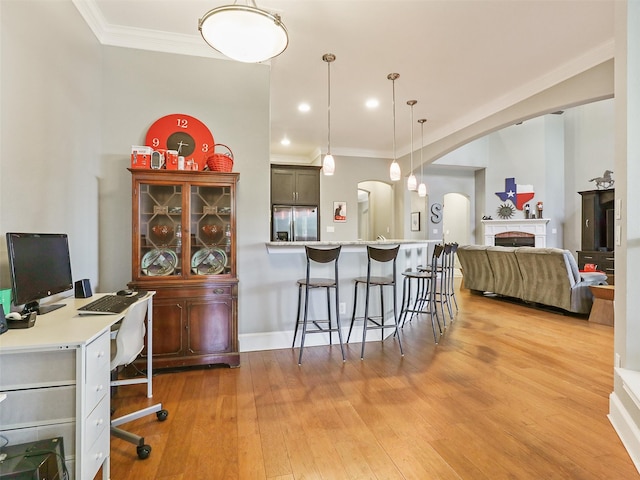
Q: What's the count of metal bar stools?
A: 5